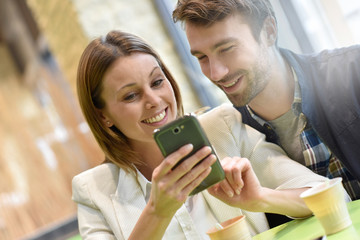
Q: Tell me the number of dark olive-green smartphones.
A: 1